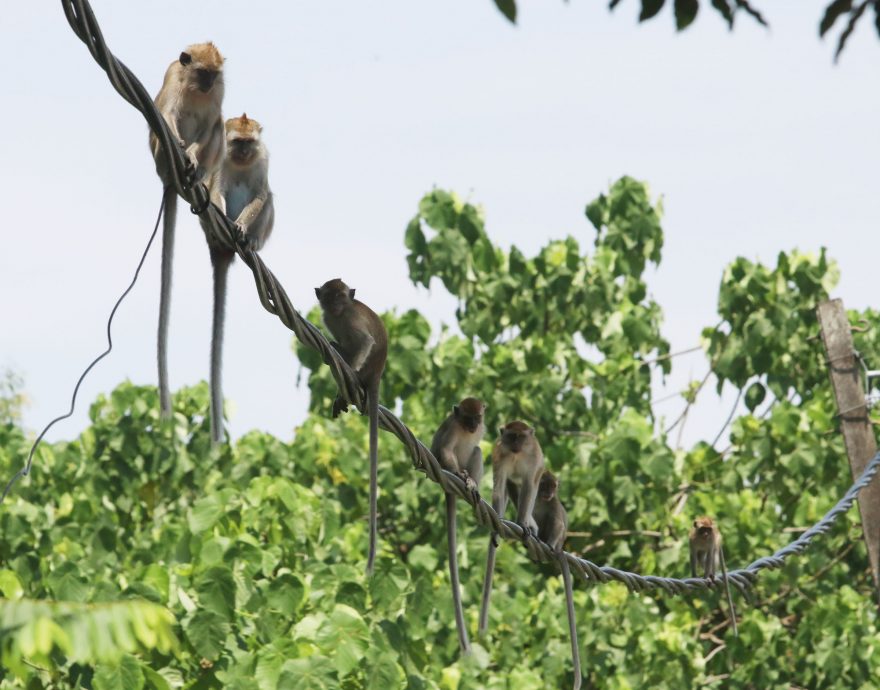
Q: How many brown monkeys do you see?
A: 7